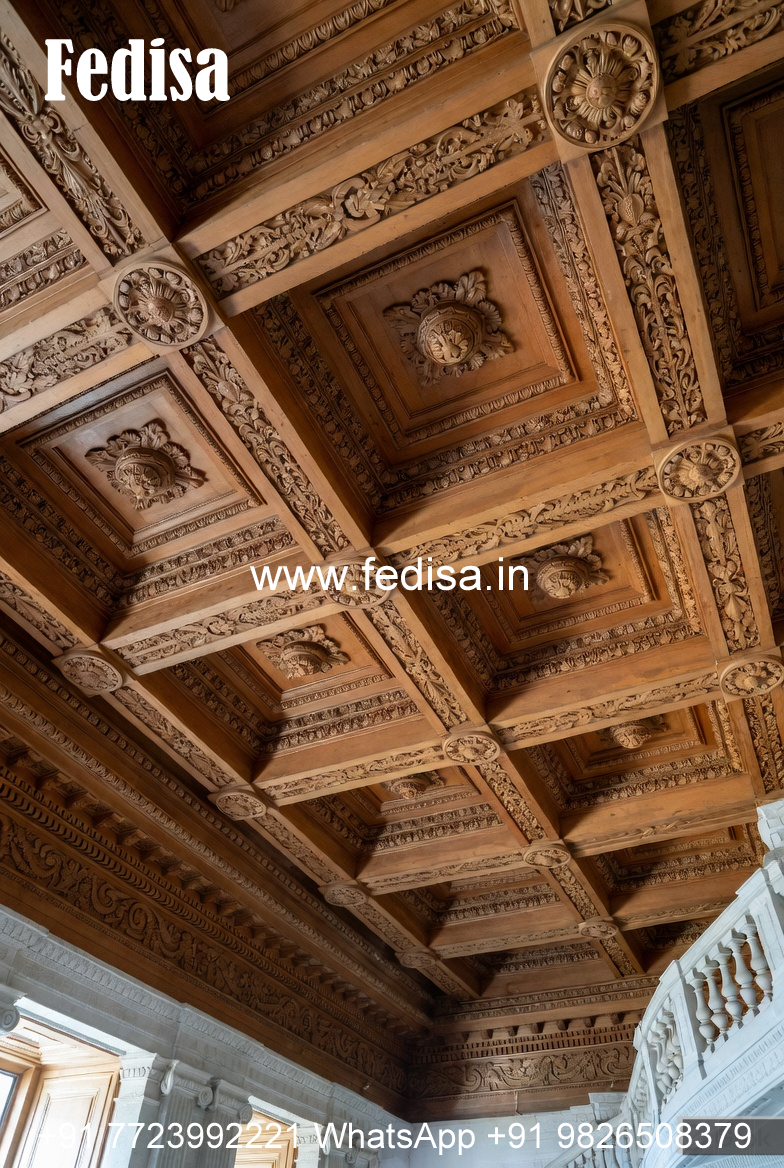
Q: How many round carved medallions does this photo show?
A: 12